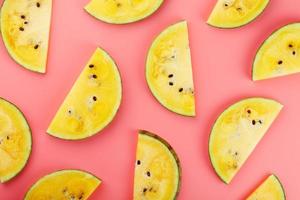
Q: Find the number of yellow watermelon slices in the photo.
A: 11